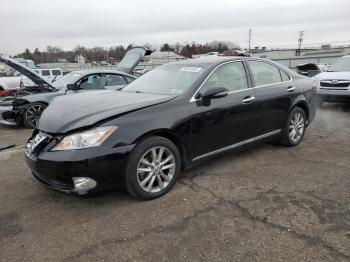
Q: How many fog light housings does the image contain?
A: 1